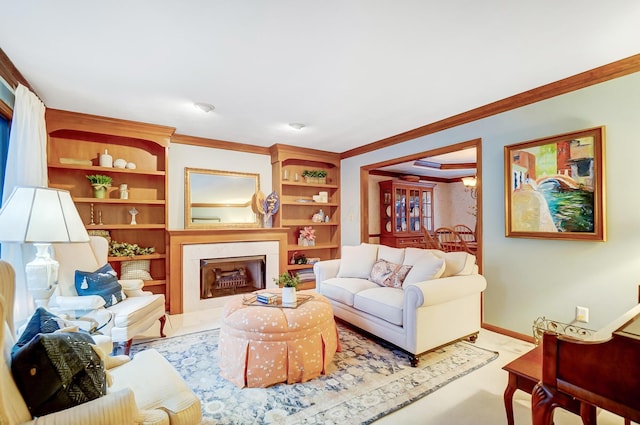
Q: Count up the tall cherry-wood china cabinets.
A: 1